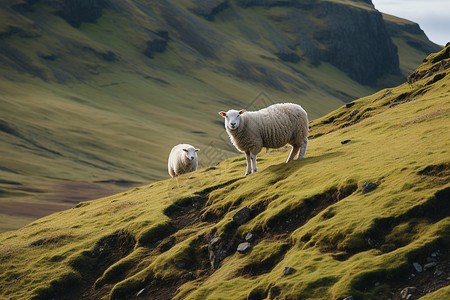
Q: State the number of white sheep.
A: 2